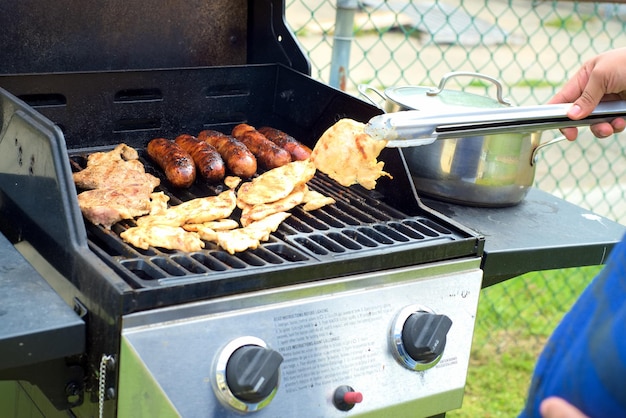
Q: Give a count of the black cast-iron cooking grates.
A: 2